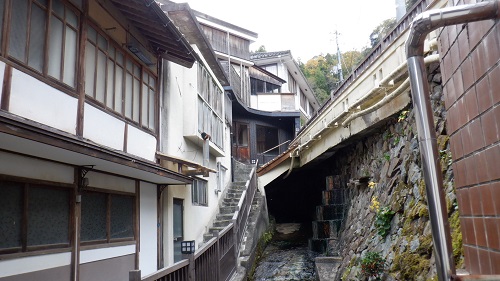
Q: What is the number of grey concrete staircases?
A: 1